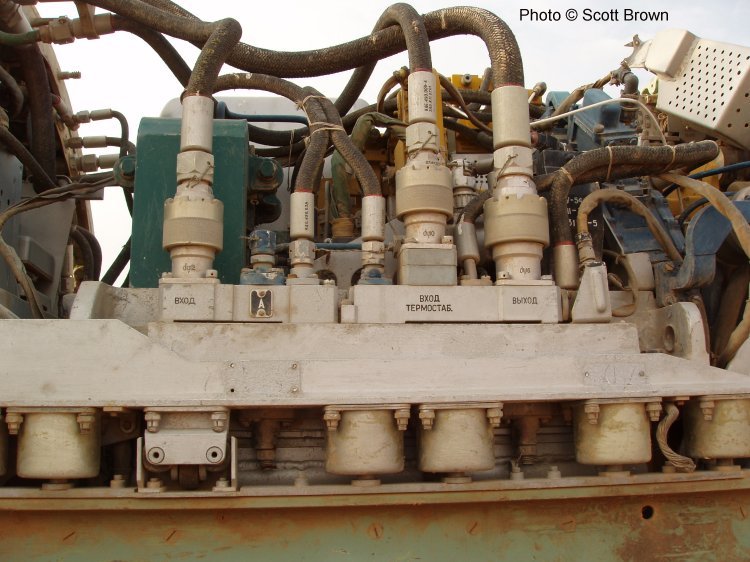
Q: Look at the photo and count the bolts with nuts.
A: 11